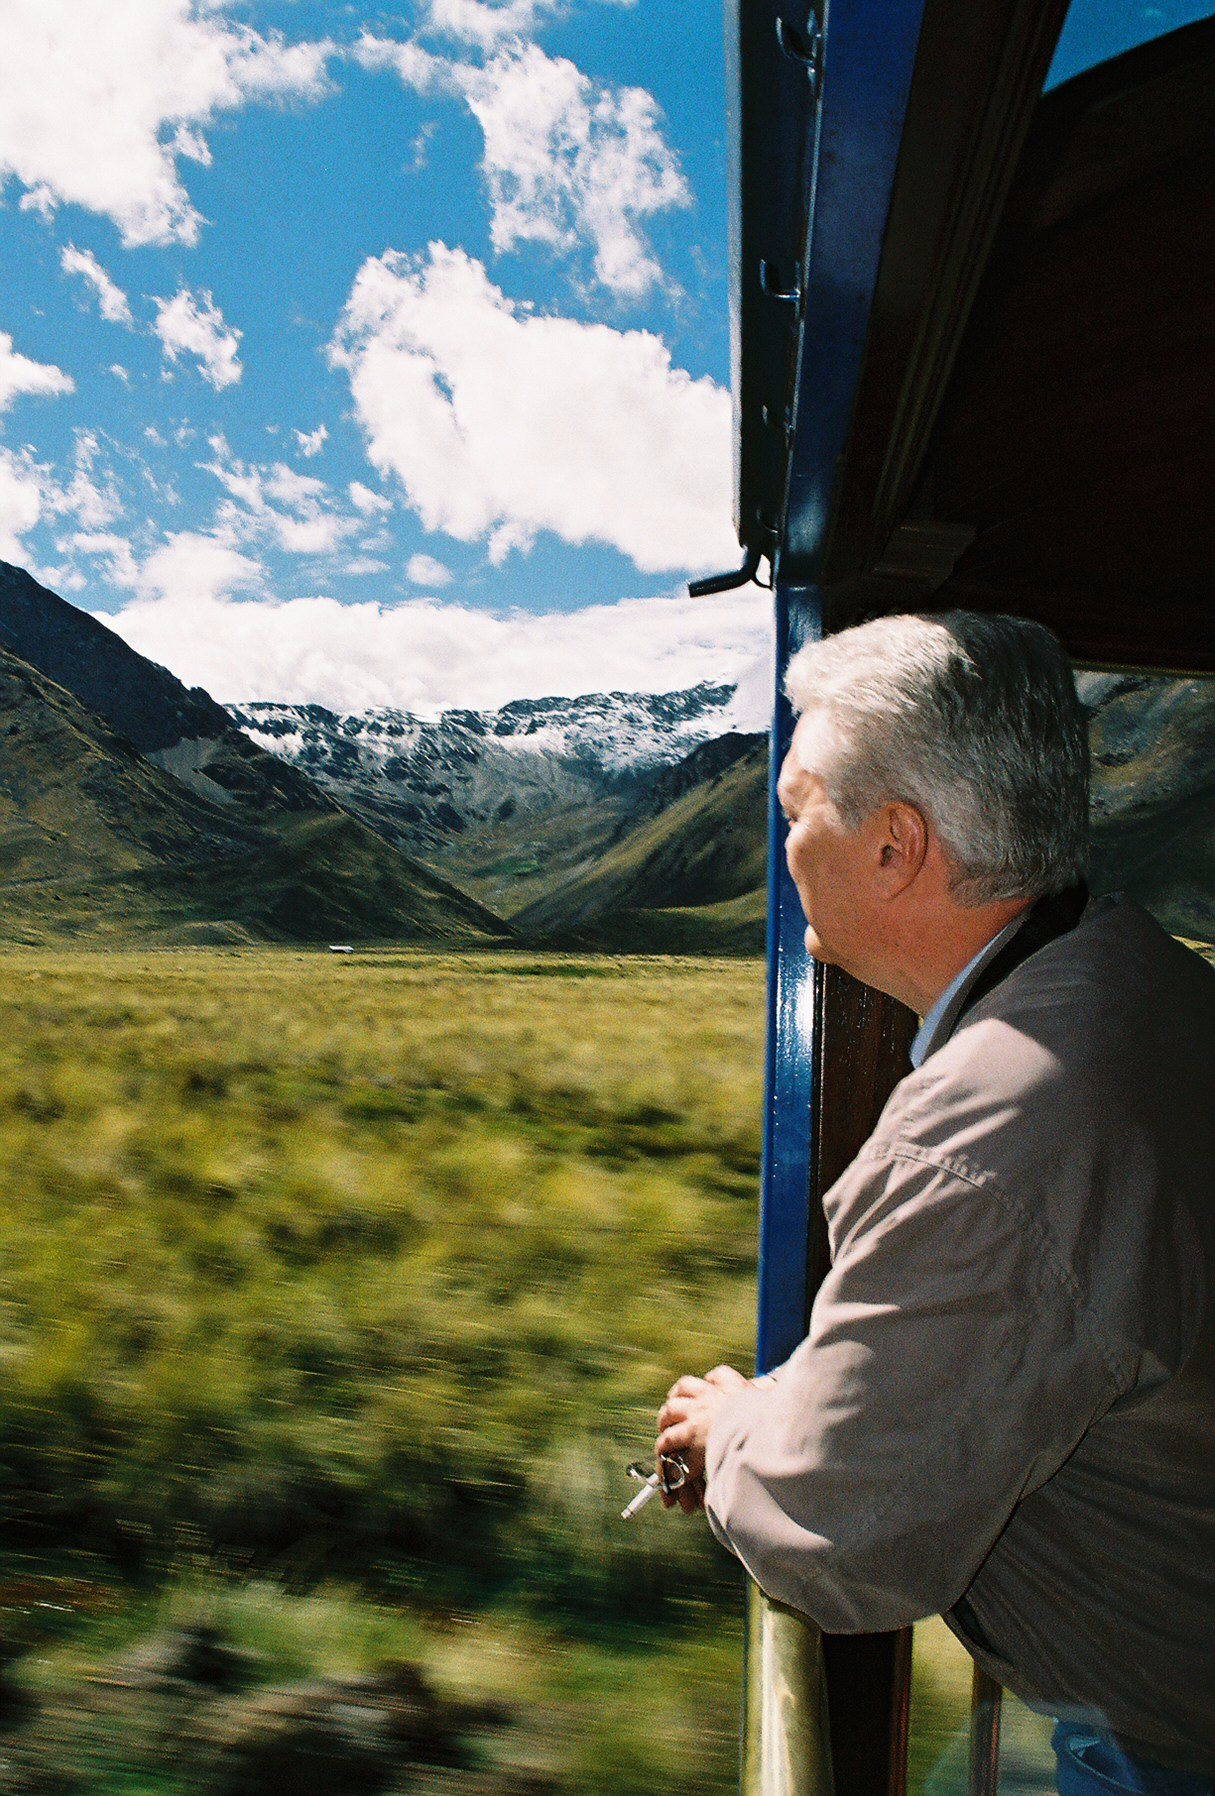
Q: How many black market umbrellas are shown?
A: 0